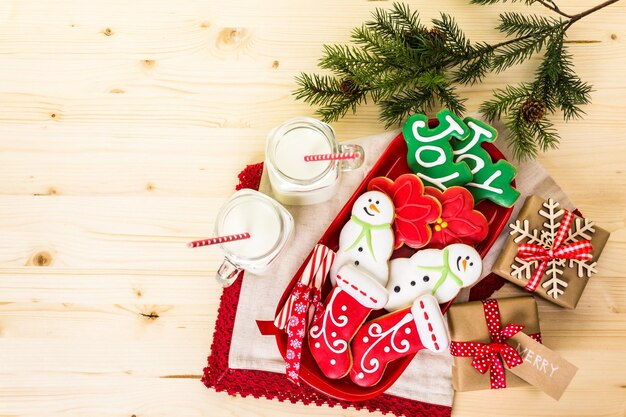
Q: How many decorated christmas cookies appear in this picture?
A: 8